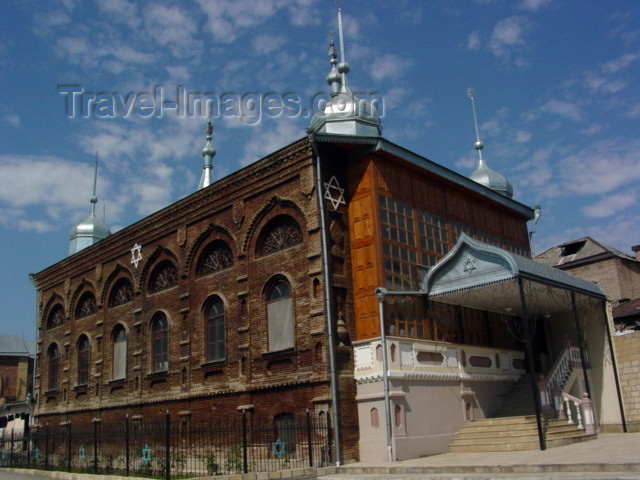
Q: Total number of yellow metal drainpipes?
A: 0